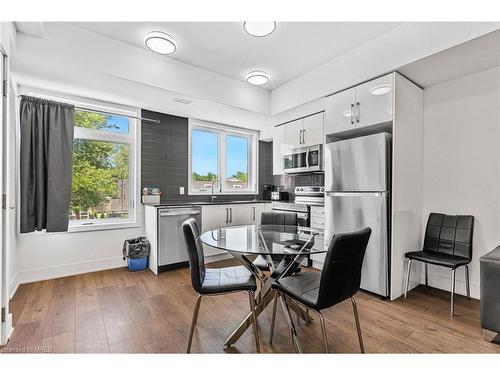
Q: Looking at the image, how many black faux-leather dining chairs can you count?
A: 4